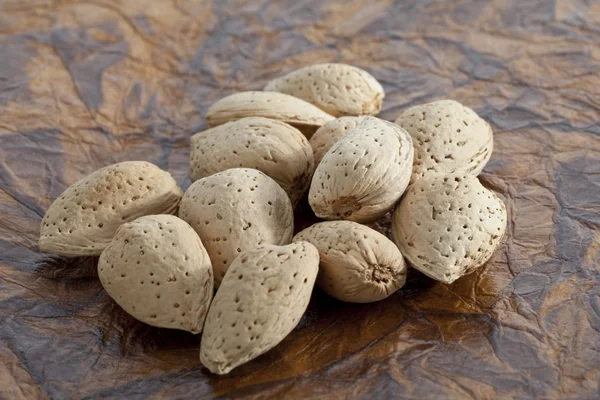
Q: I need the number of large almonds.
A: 12